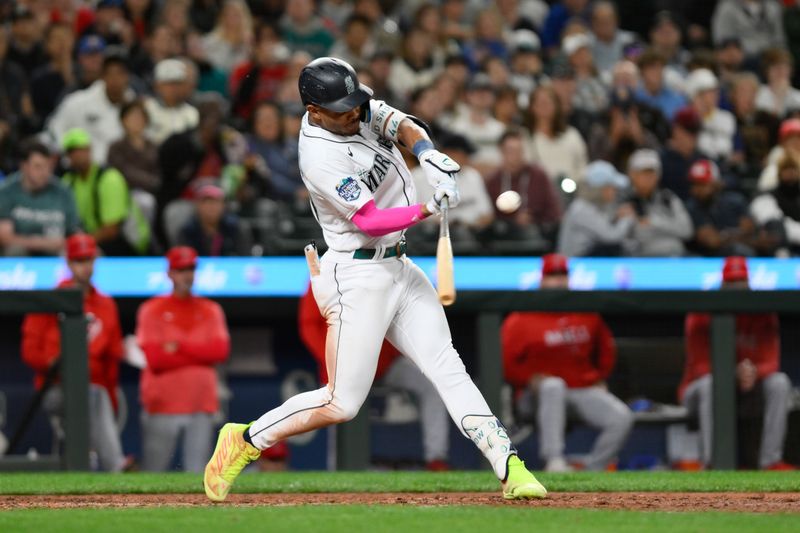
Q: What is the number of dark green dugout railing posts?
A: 4